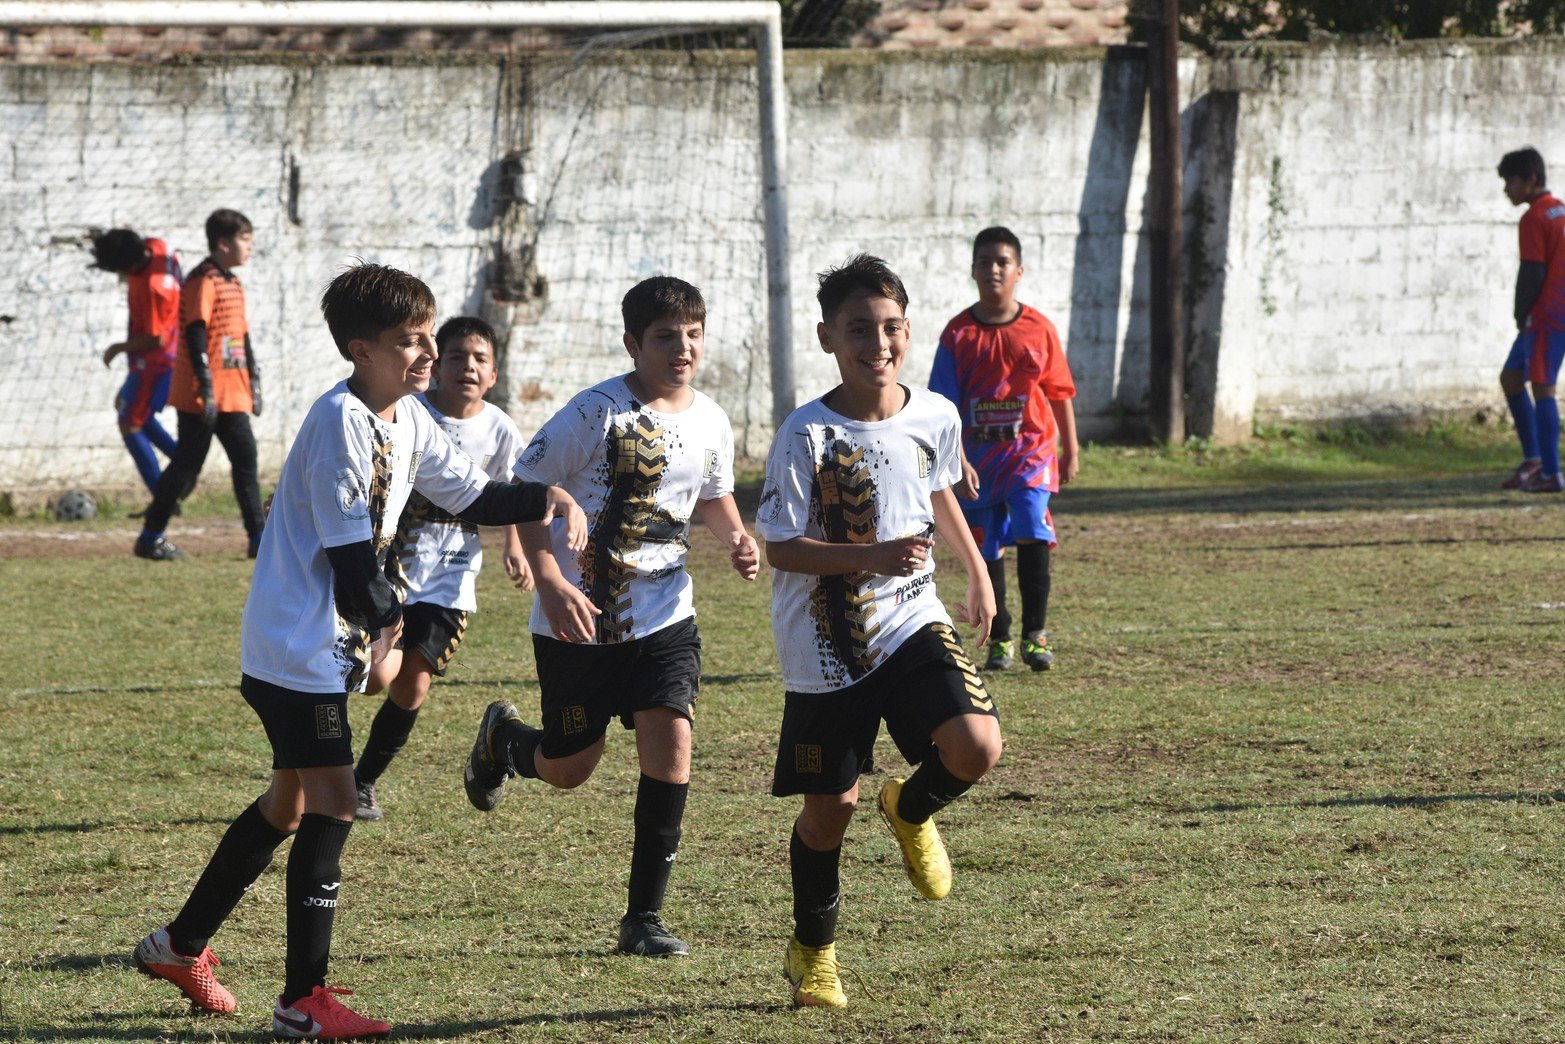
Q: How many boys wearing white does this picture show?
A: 4